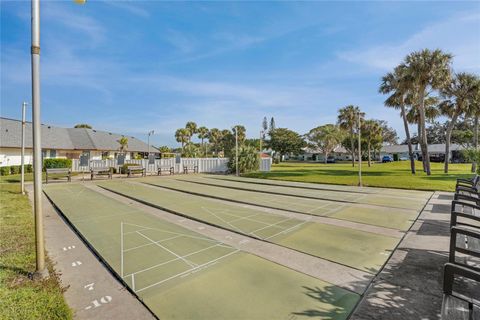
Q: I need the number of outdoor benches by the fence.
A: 5